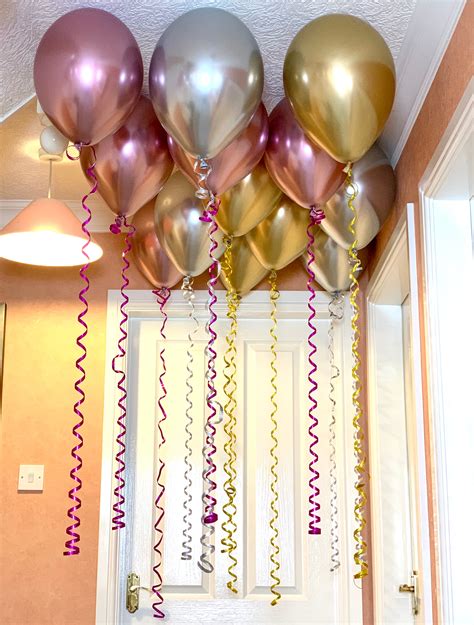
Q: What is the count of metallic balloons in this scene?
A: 13